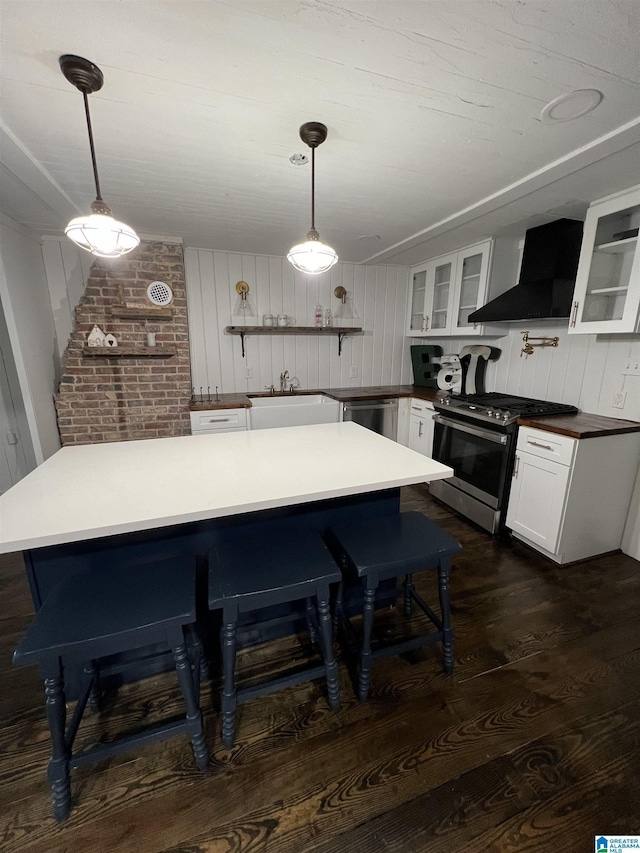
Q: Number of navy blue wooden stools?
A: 3